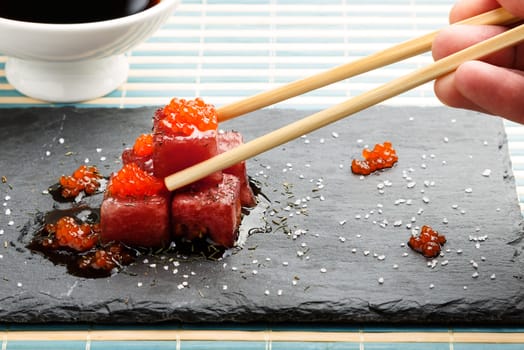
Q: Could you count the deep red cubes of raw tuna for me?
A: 5